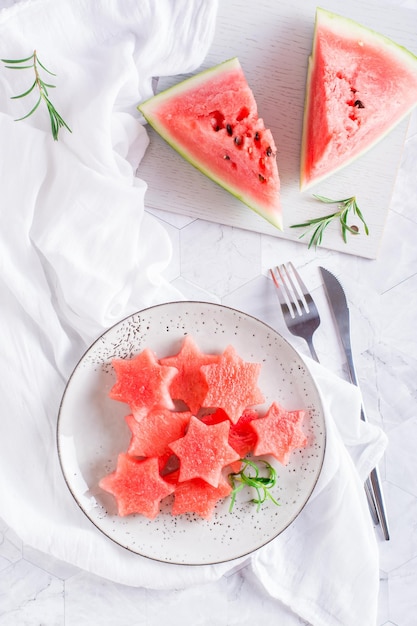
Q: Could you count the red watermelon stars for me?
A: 9